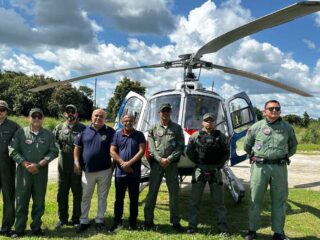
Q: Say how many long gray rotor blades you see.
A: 3